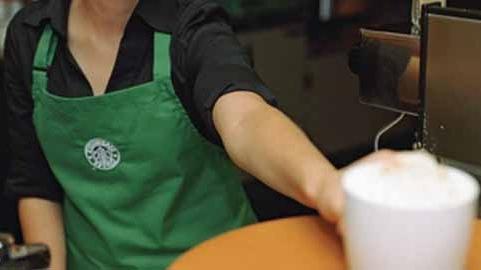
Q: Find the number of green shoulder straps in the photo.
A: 2